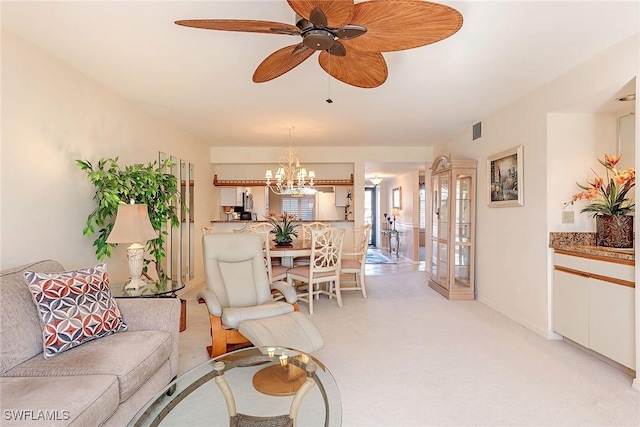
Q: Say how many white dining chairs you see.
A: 6